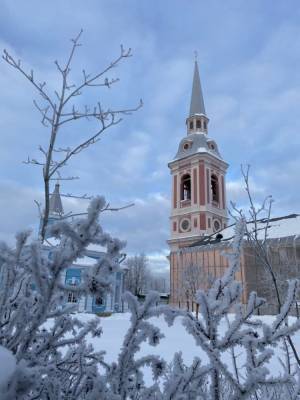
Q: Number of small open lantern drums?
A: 1